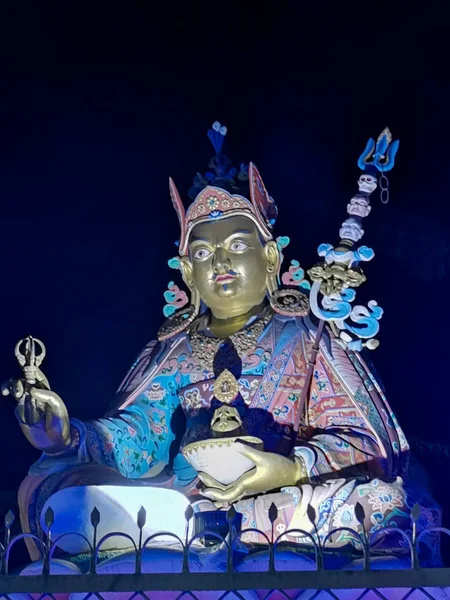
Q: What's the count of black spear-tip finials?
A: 10